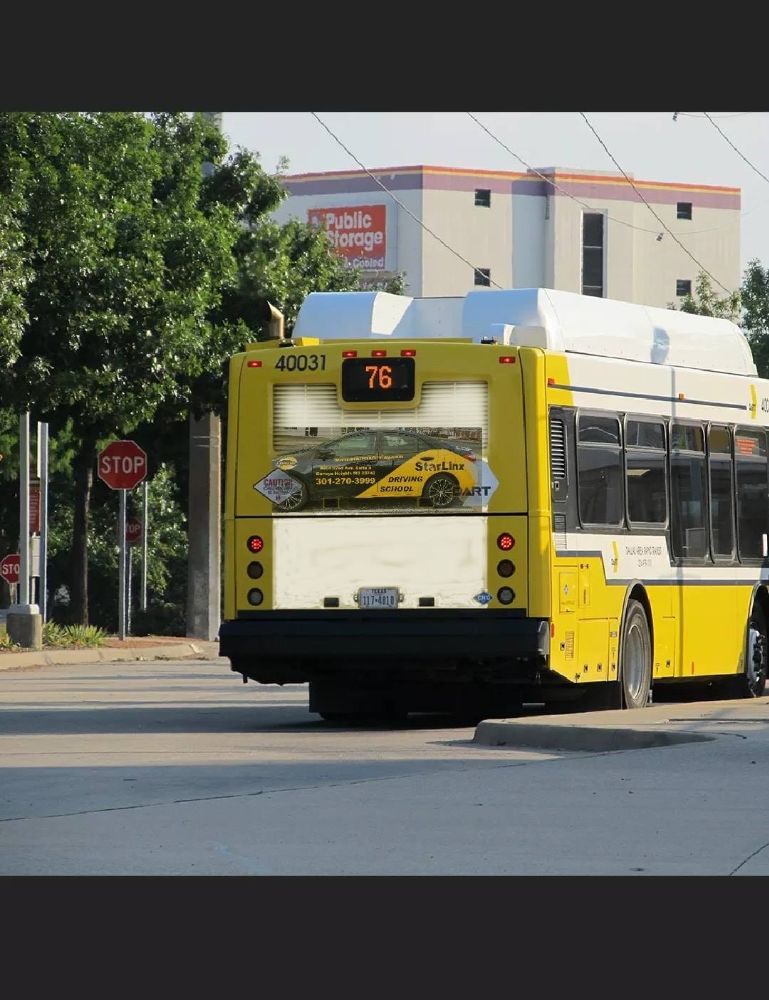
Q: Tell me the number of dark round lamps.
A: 4